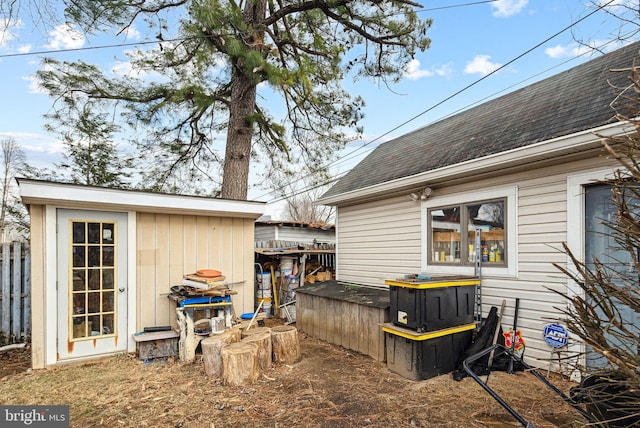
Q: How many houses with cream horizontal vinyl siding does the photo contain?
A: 1